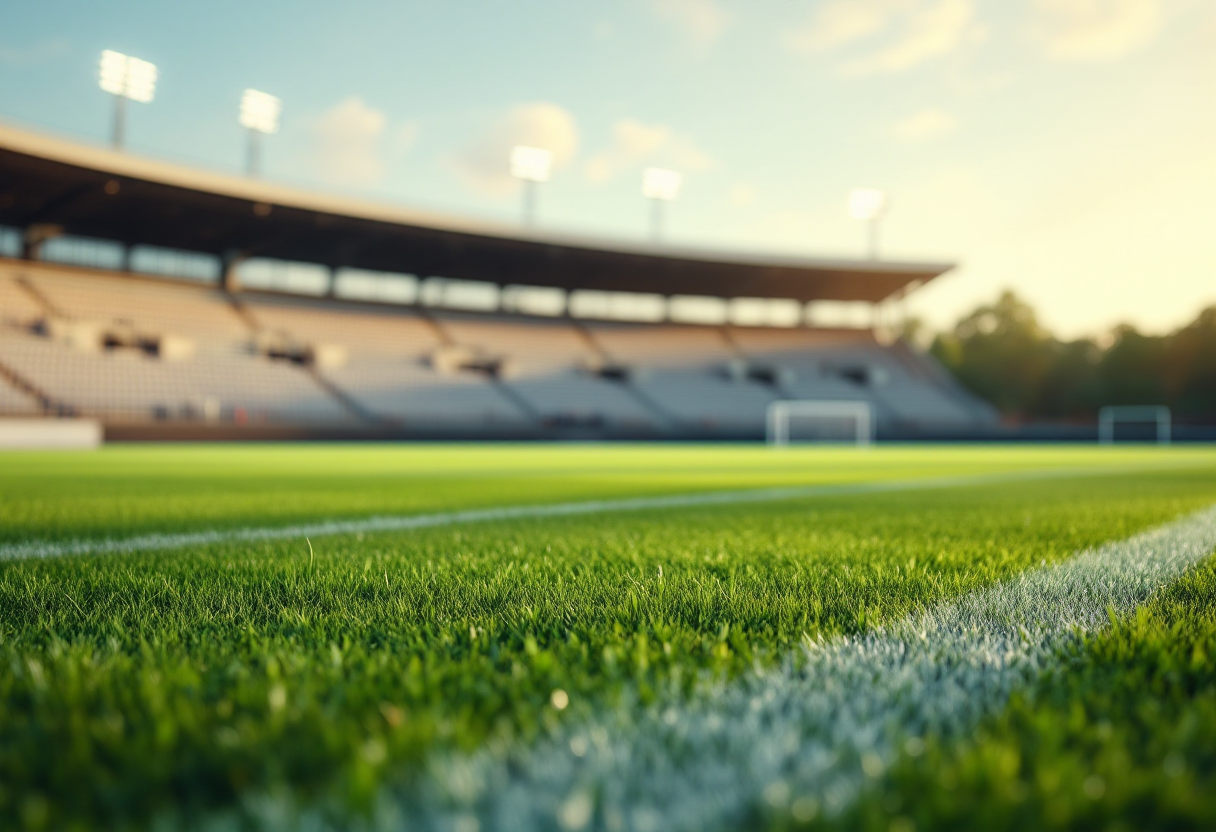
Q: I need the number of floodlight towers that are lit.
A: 5